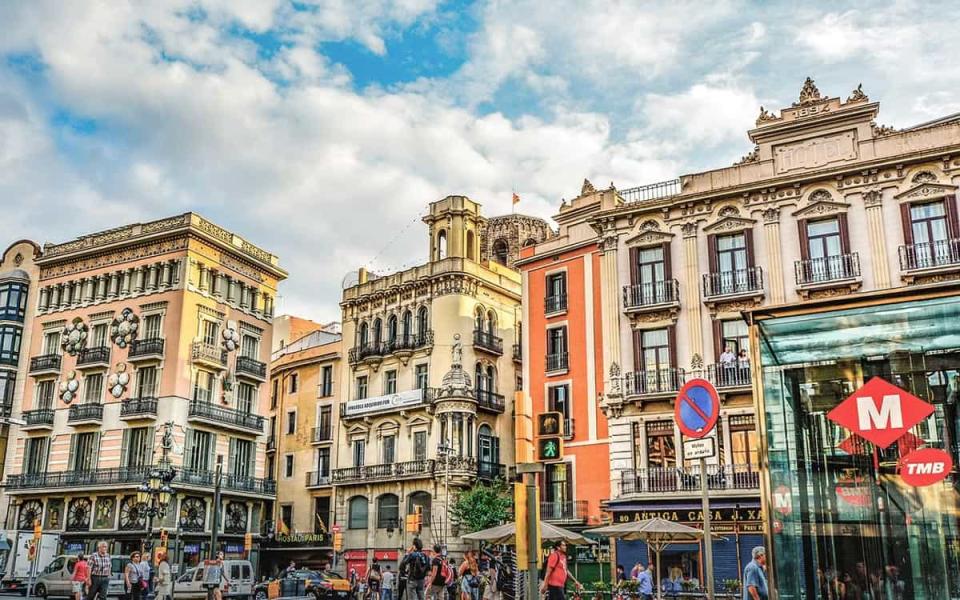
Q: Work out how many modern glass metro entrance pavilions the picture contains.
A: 1